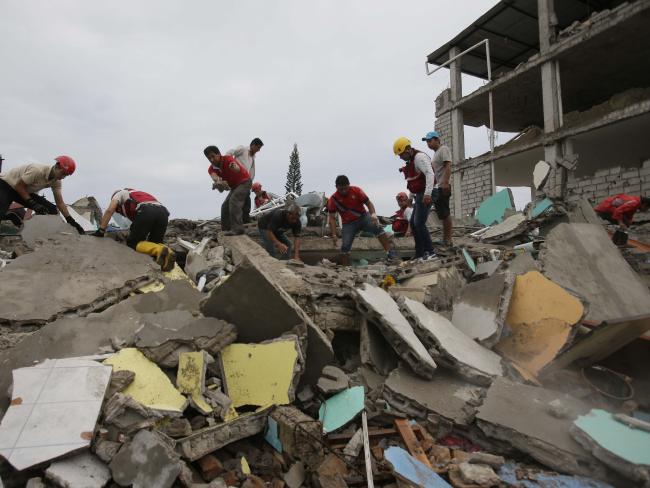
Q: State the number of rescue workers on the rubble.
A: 11